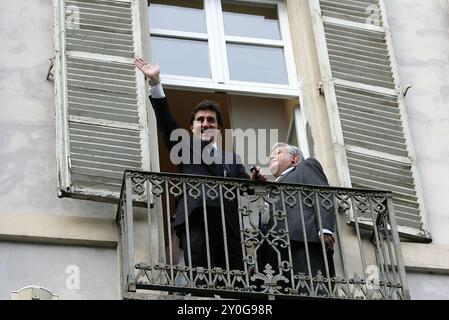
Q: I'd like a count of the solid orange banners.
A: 0